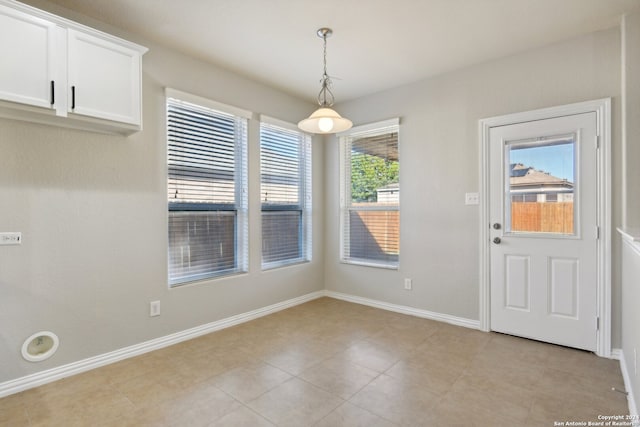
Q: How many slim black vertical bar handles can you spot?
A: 2